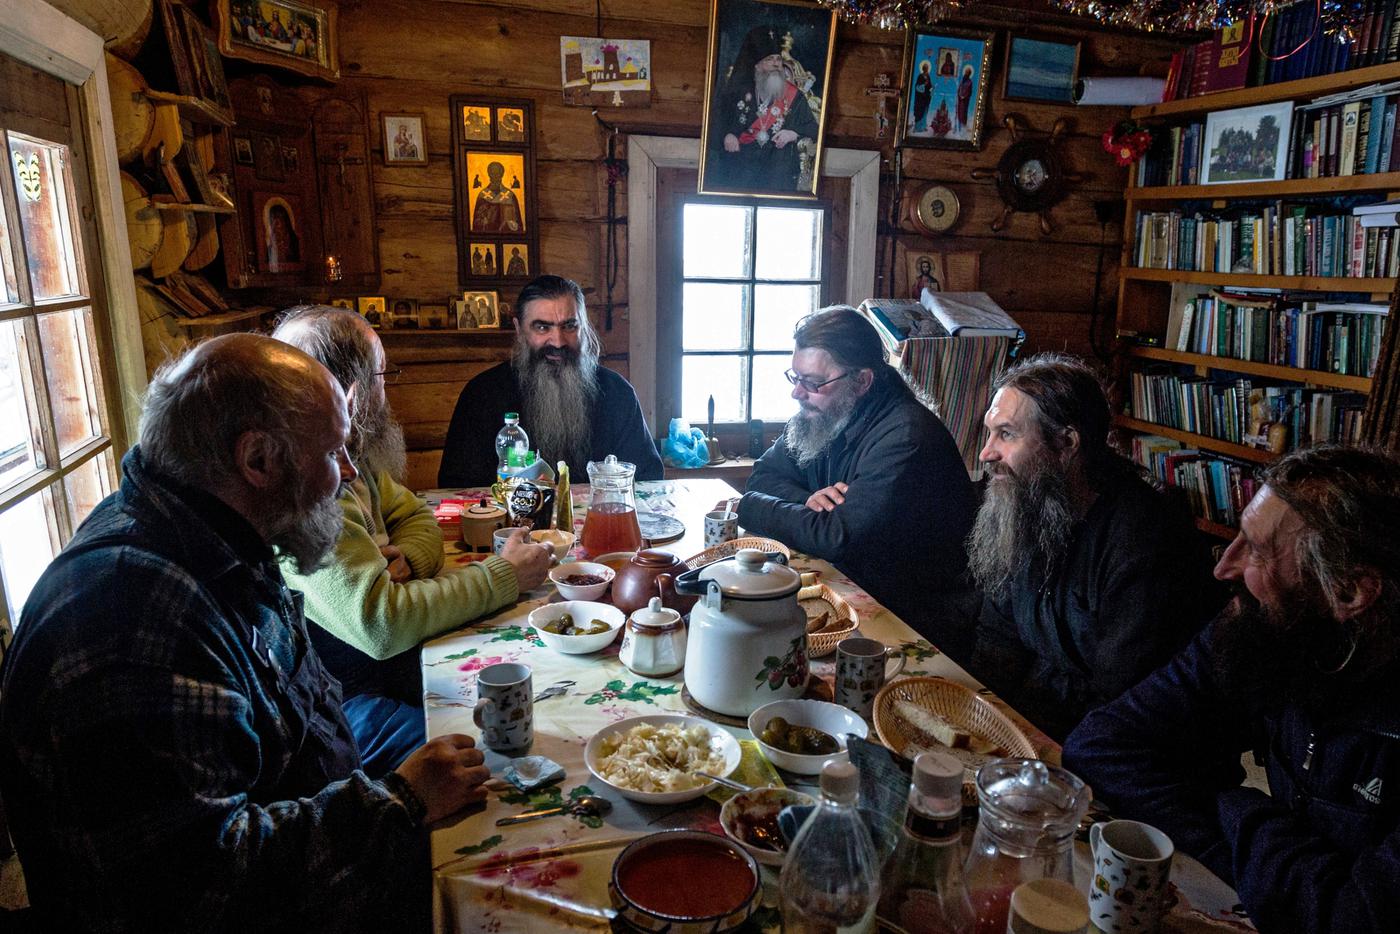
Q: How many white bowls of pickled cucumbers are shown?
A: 2